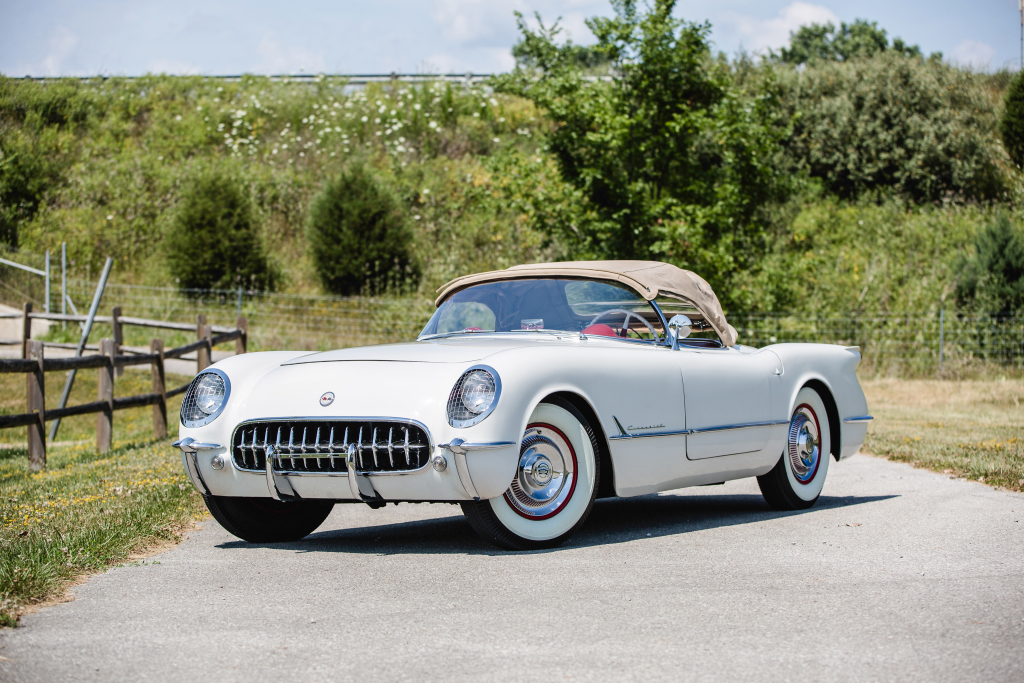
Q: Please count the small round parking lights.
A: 2